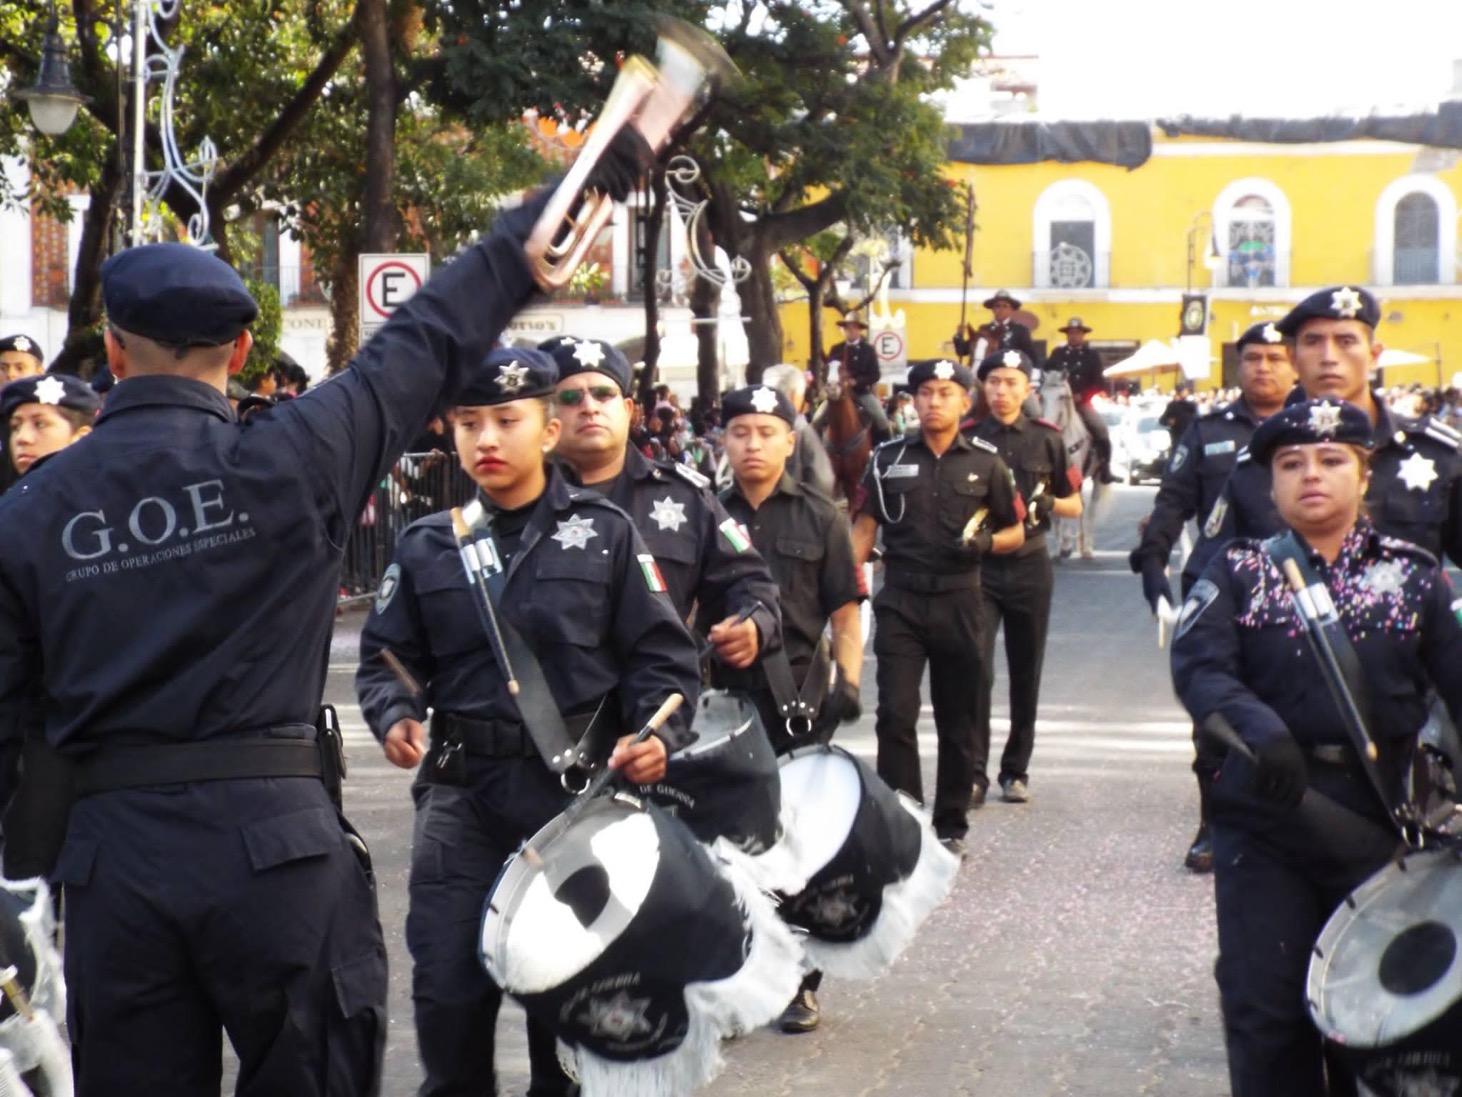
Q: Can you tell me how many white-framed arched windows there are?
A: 3